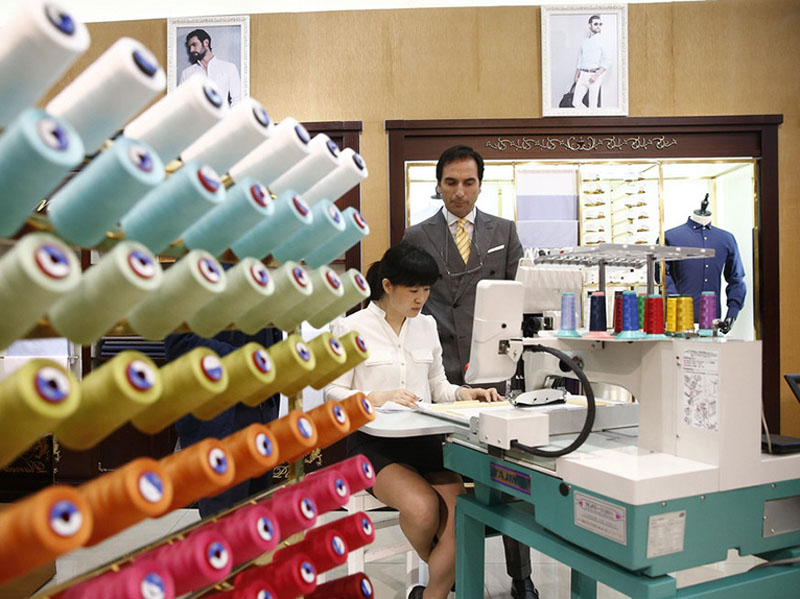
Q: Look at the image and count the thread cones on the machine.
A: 9